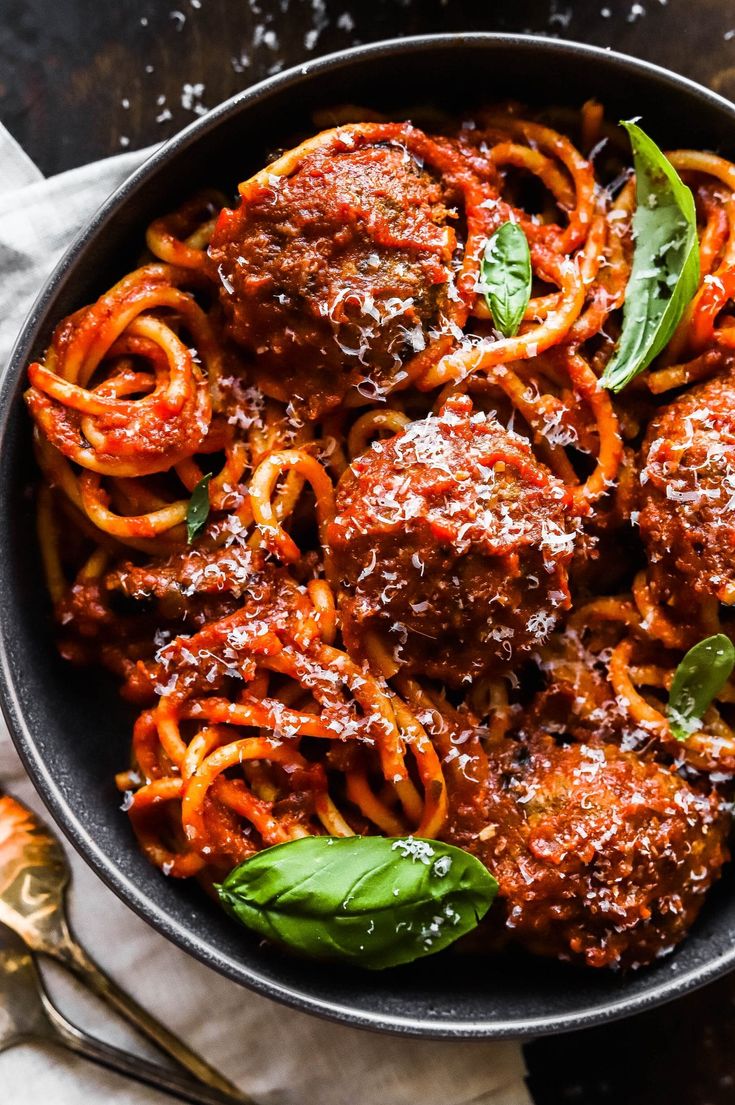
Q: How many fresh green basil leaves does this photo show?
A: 5